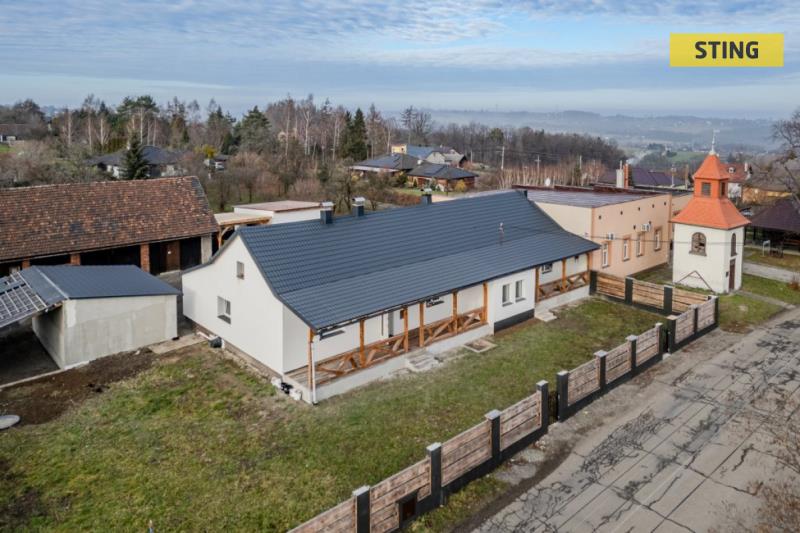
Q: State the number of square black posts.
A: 14